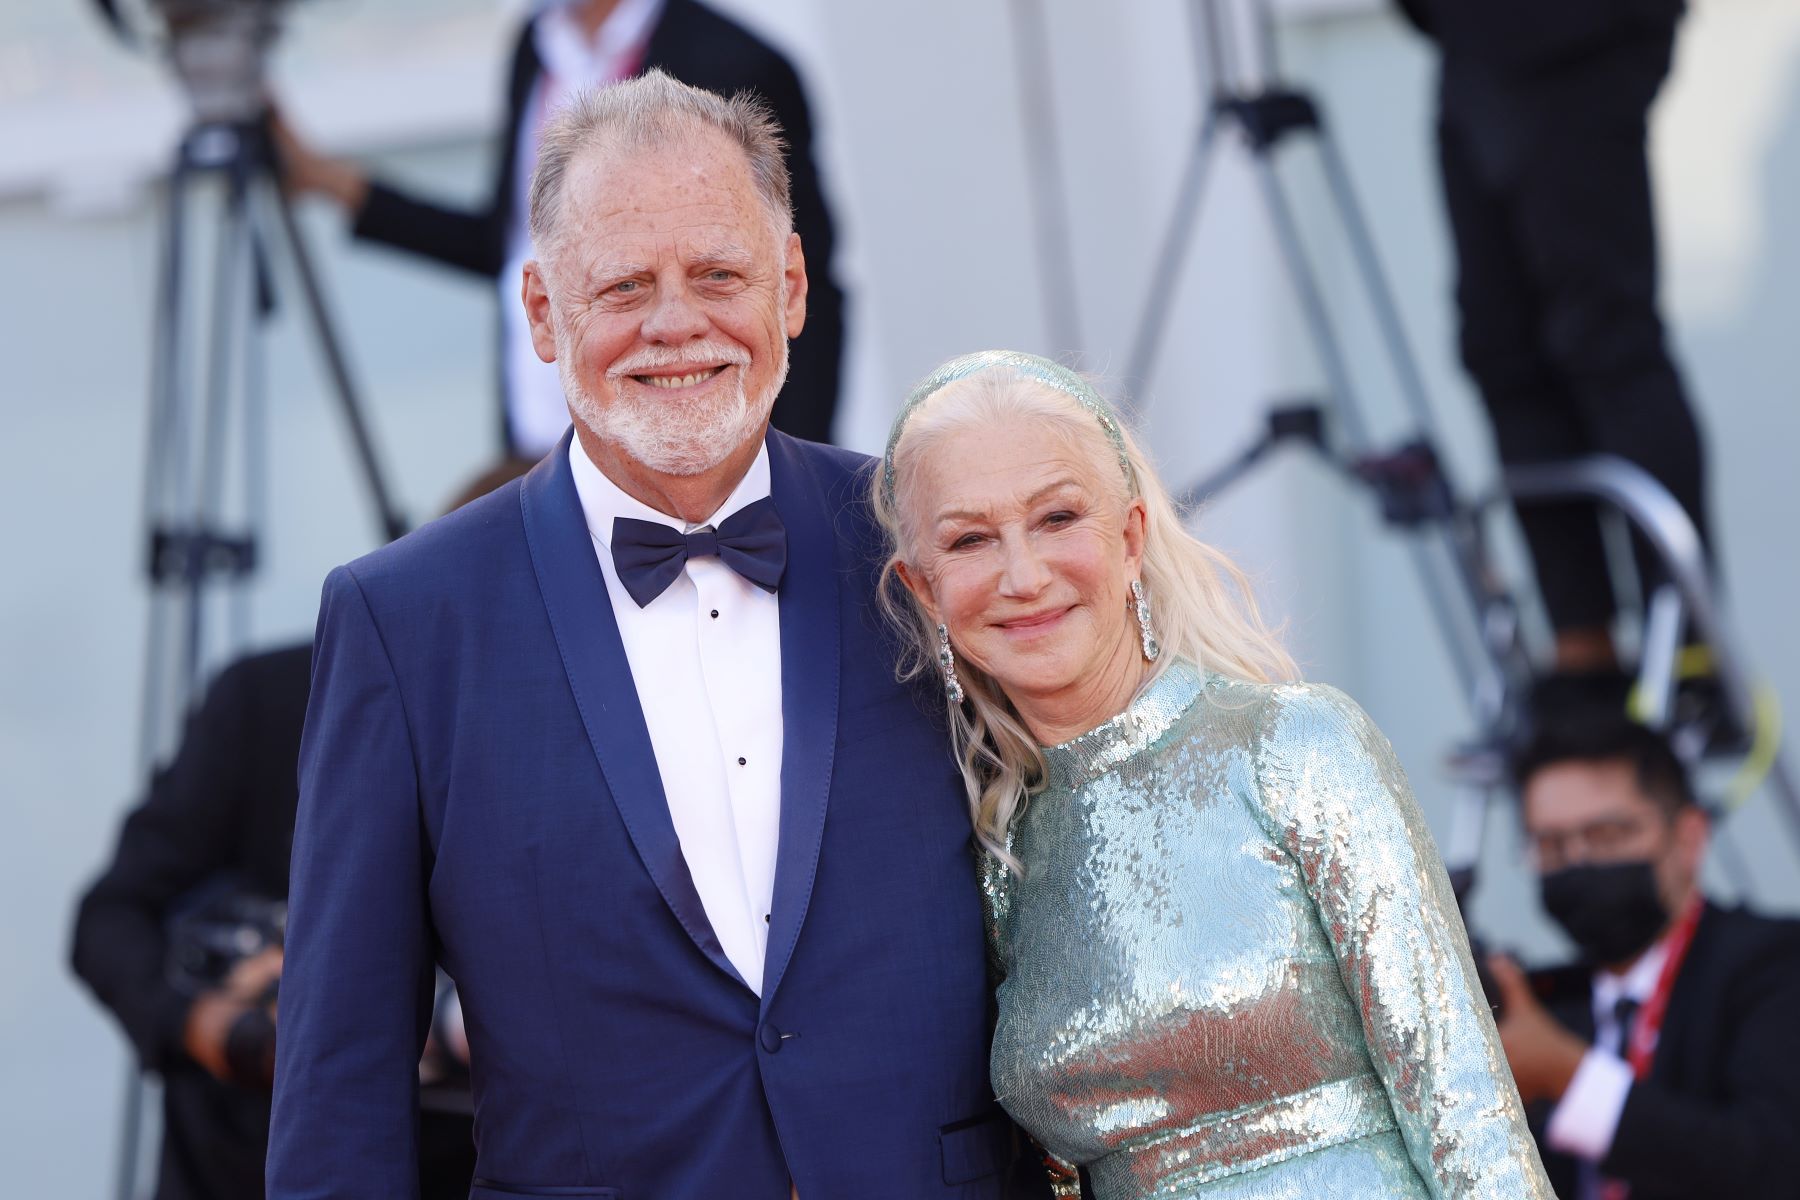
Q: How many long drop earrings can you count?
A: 2